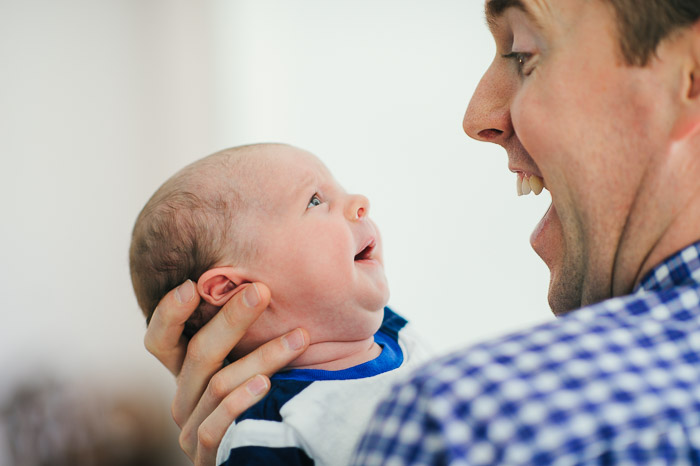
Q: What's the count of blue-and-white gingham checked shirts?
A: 1